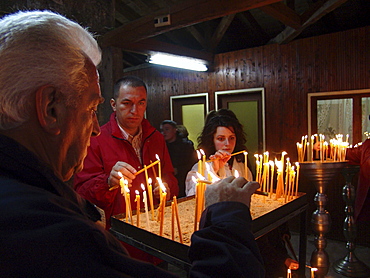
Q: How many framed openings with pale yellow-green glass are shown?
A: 2